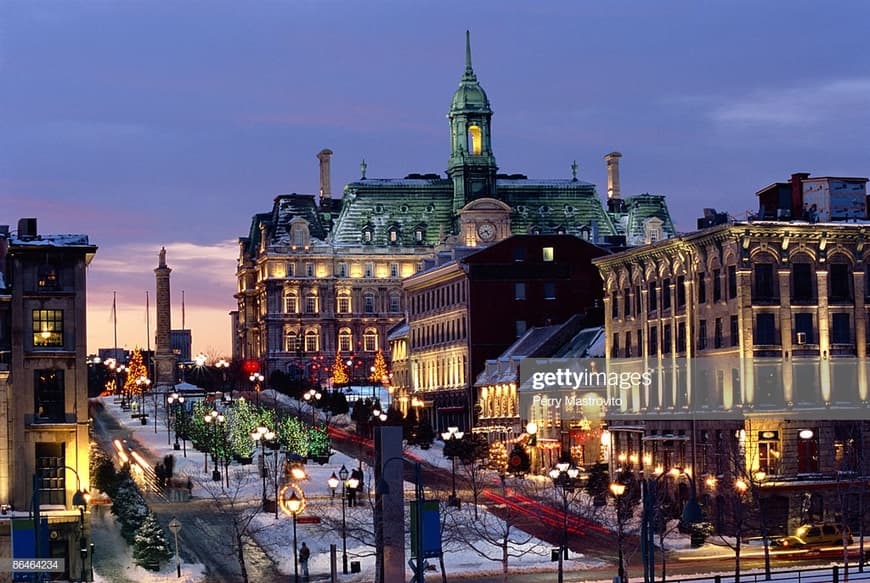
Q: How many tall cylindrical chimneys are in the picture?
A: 2